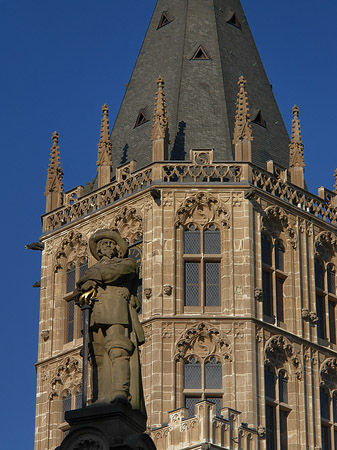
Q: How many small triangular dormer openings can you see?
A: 5